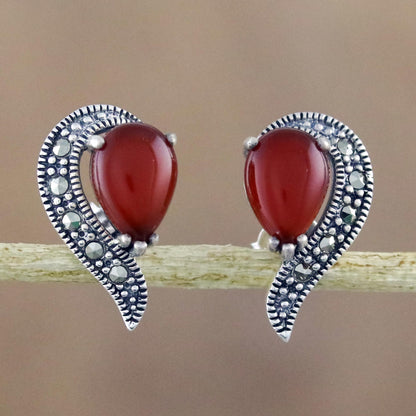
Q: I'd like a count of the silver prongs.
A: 10